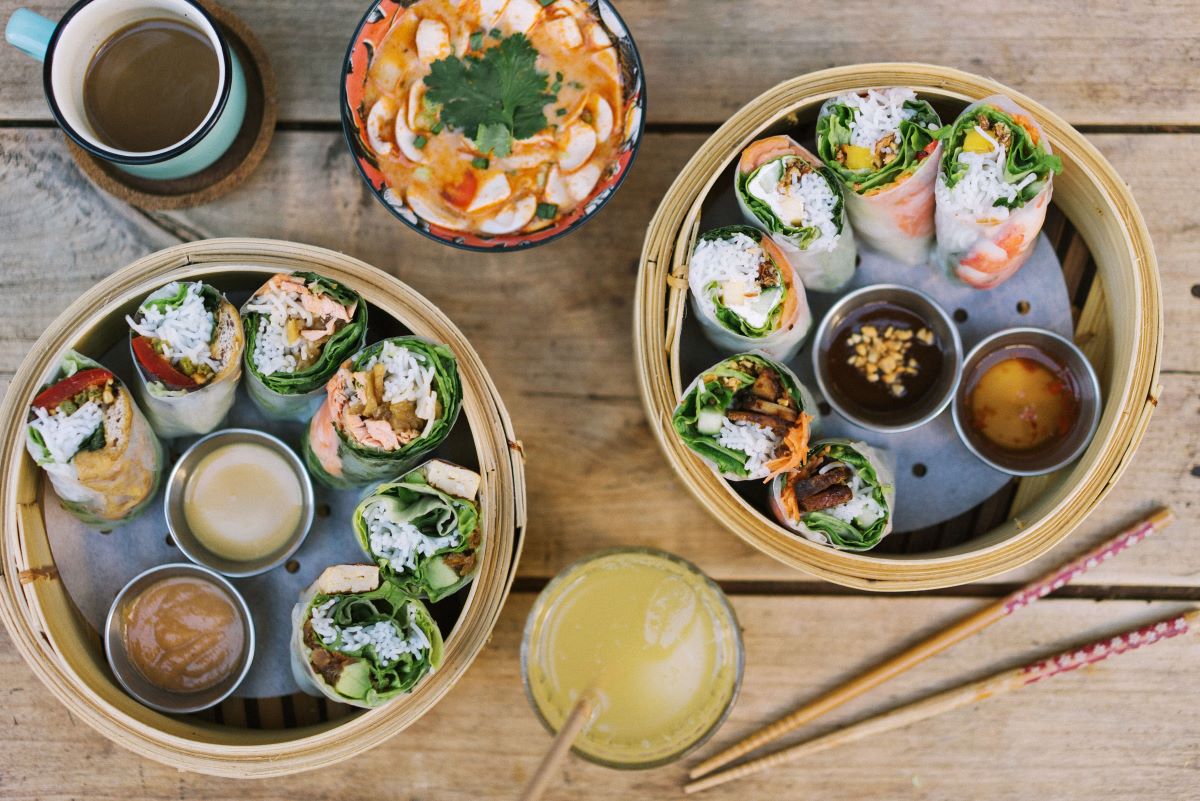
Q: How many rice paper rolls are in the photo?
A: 12